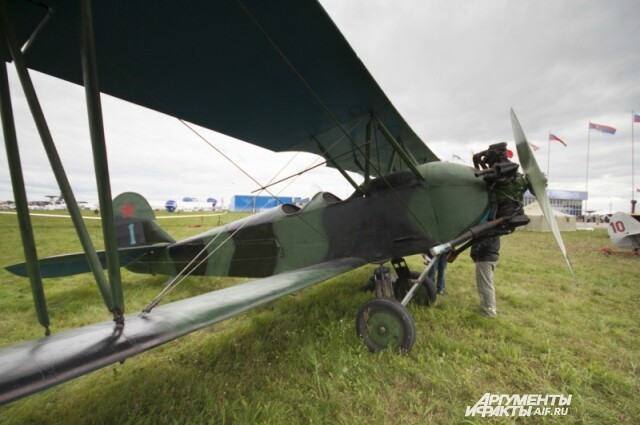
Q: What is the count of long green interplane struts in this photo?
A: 3